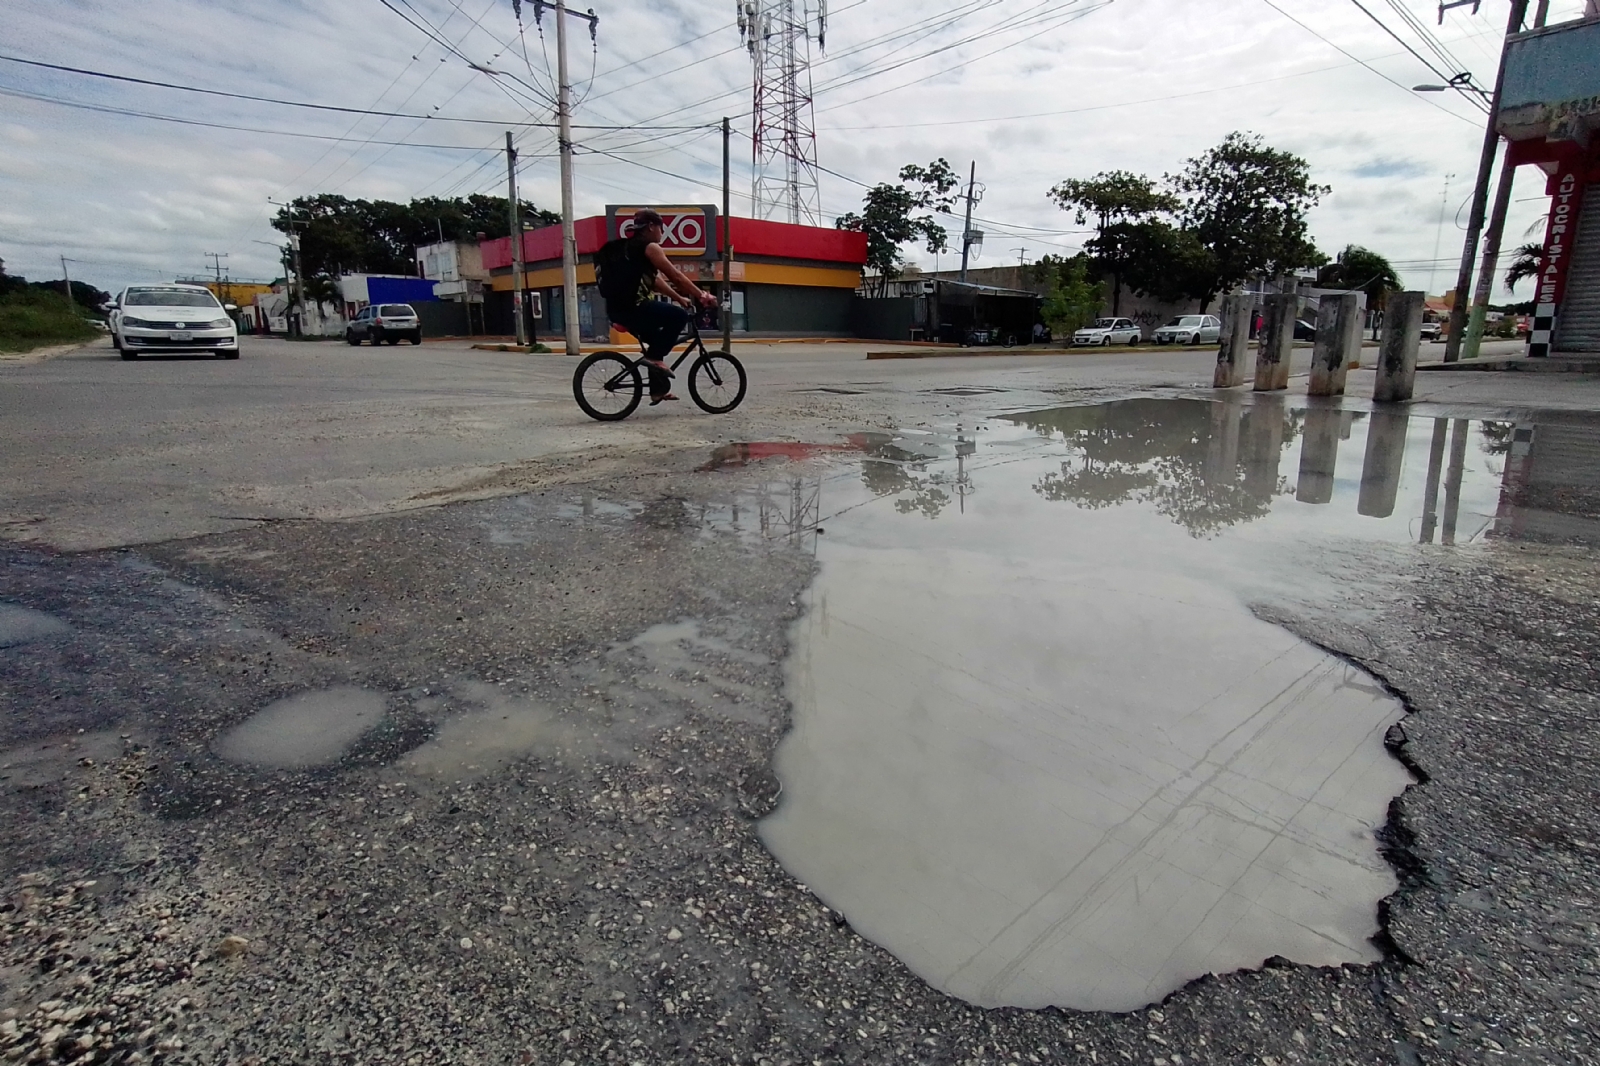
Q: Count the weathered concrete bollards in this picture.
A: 4